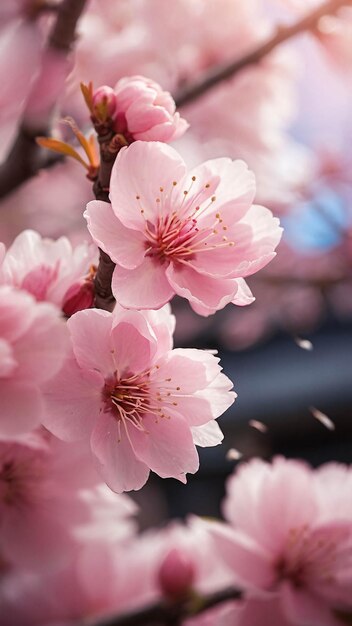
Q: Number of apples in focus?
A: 0